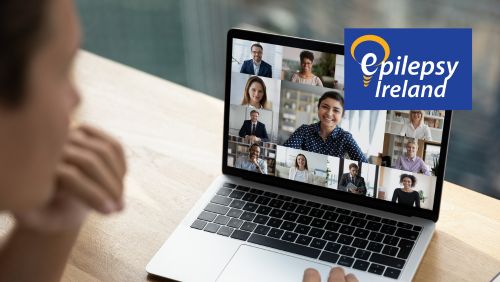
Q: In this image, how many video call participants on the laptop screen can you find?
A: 11